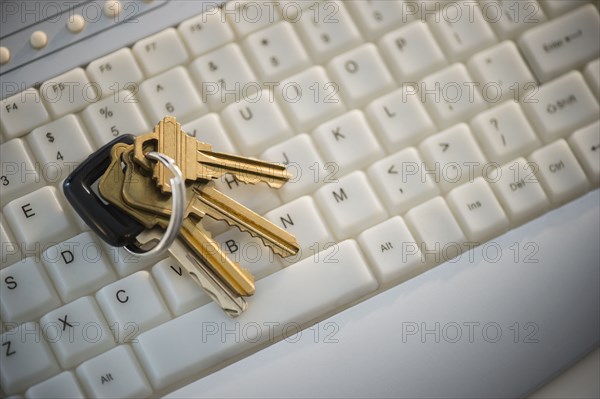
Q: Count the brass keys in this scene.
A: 3